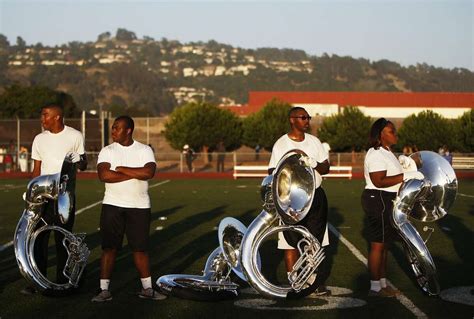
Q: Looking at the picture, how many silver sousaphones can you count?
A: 4